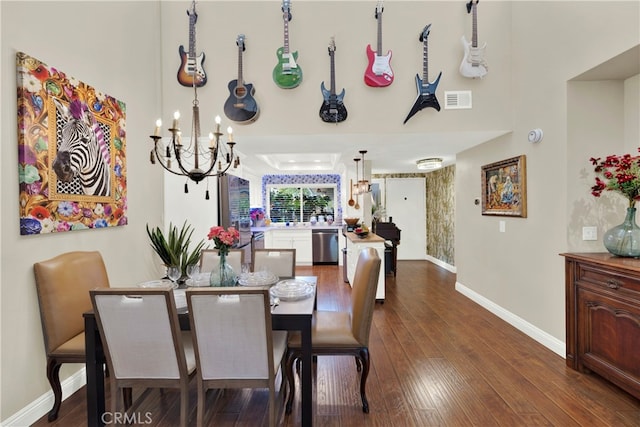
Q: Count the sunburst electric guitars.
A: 1